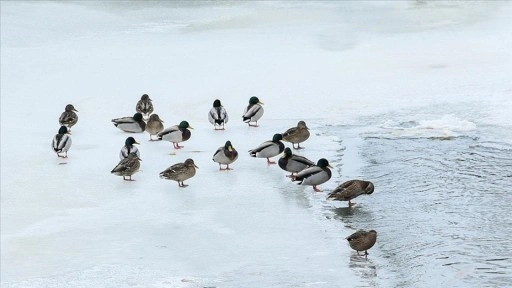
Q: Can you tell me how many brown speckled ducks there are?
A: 8